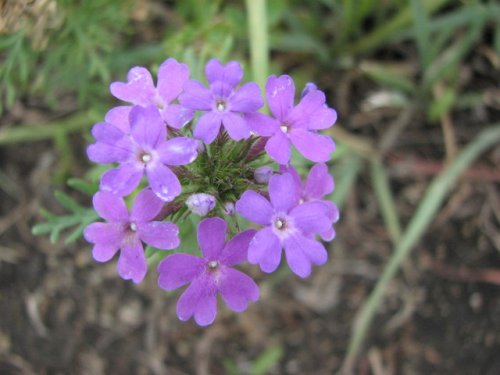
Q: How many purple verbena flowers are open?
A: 8